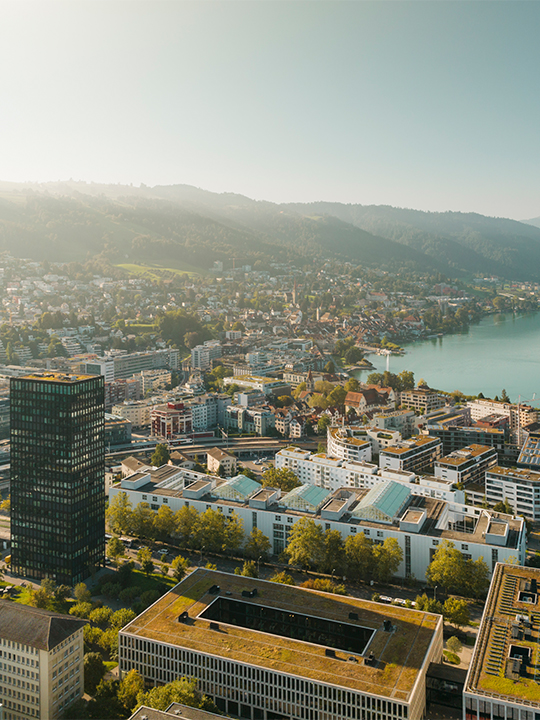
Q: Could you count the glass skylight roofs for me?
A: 3